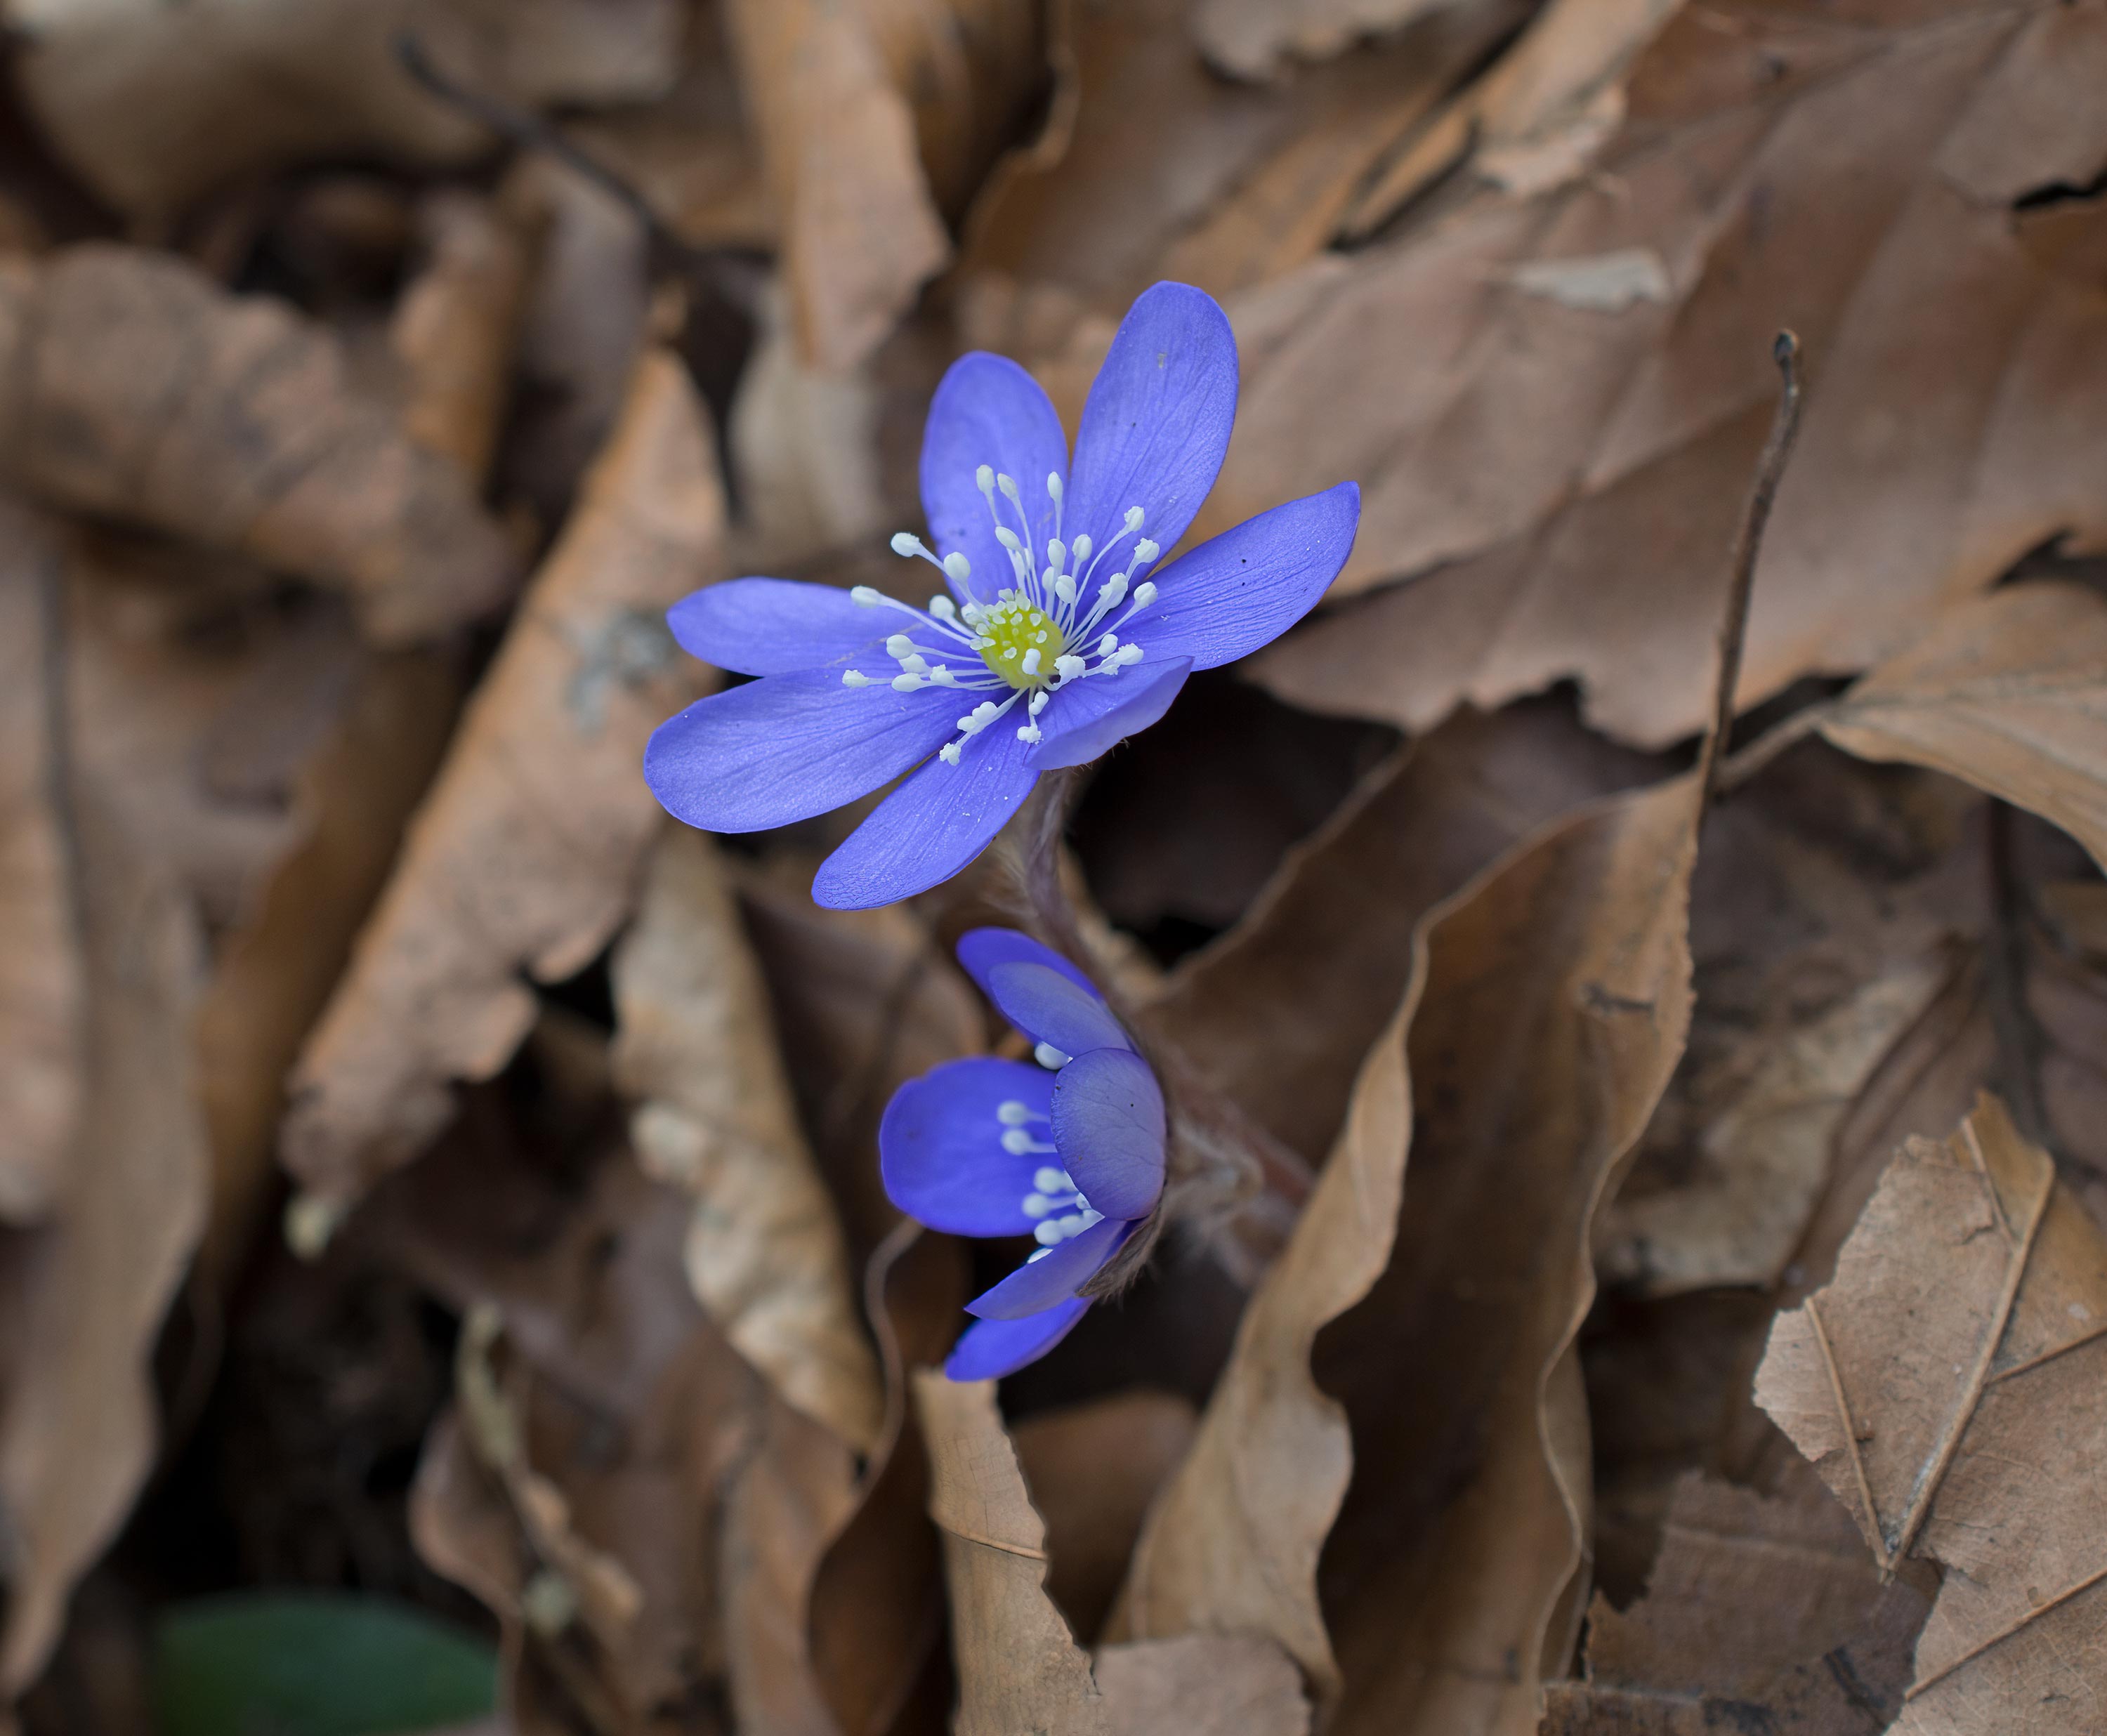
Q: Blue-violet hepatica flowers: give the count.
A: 2